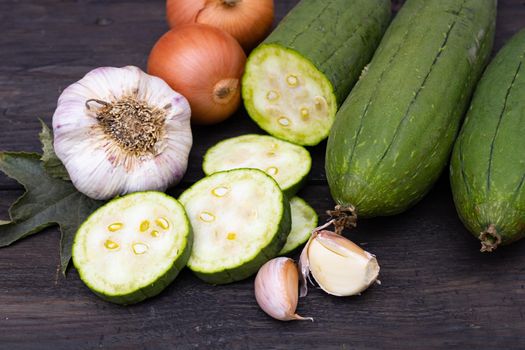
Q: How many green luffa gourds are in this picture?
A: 3